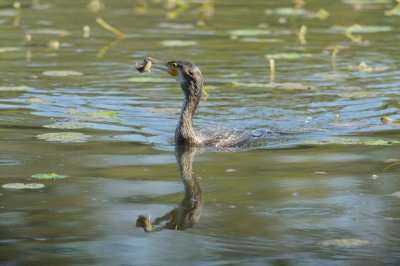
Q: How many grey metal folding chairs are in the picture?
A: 0